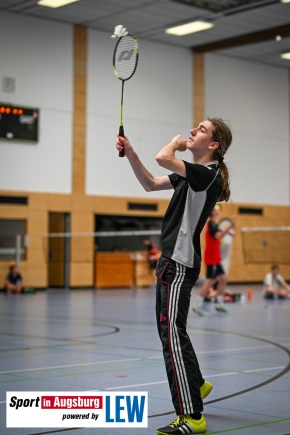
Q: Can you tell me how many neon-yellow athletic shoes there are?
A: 2